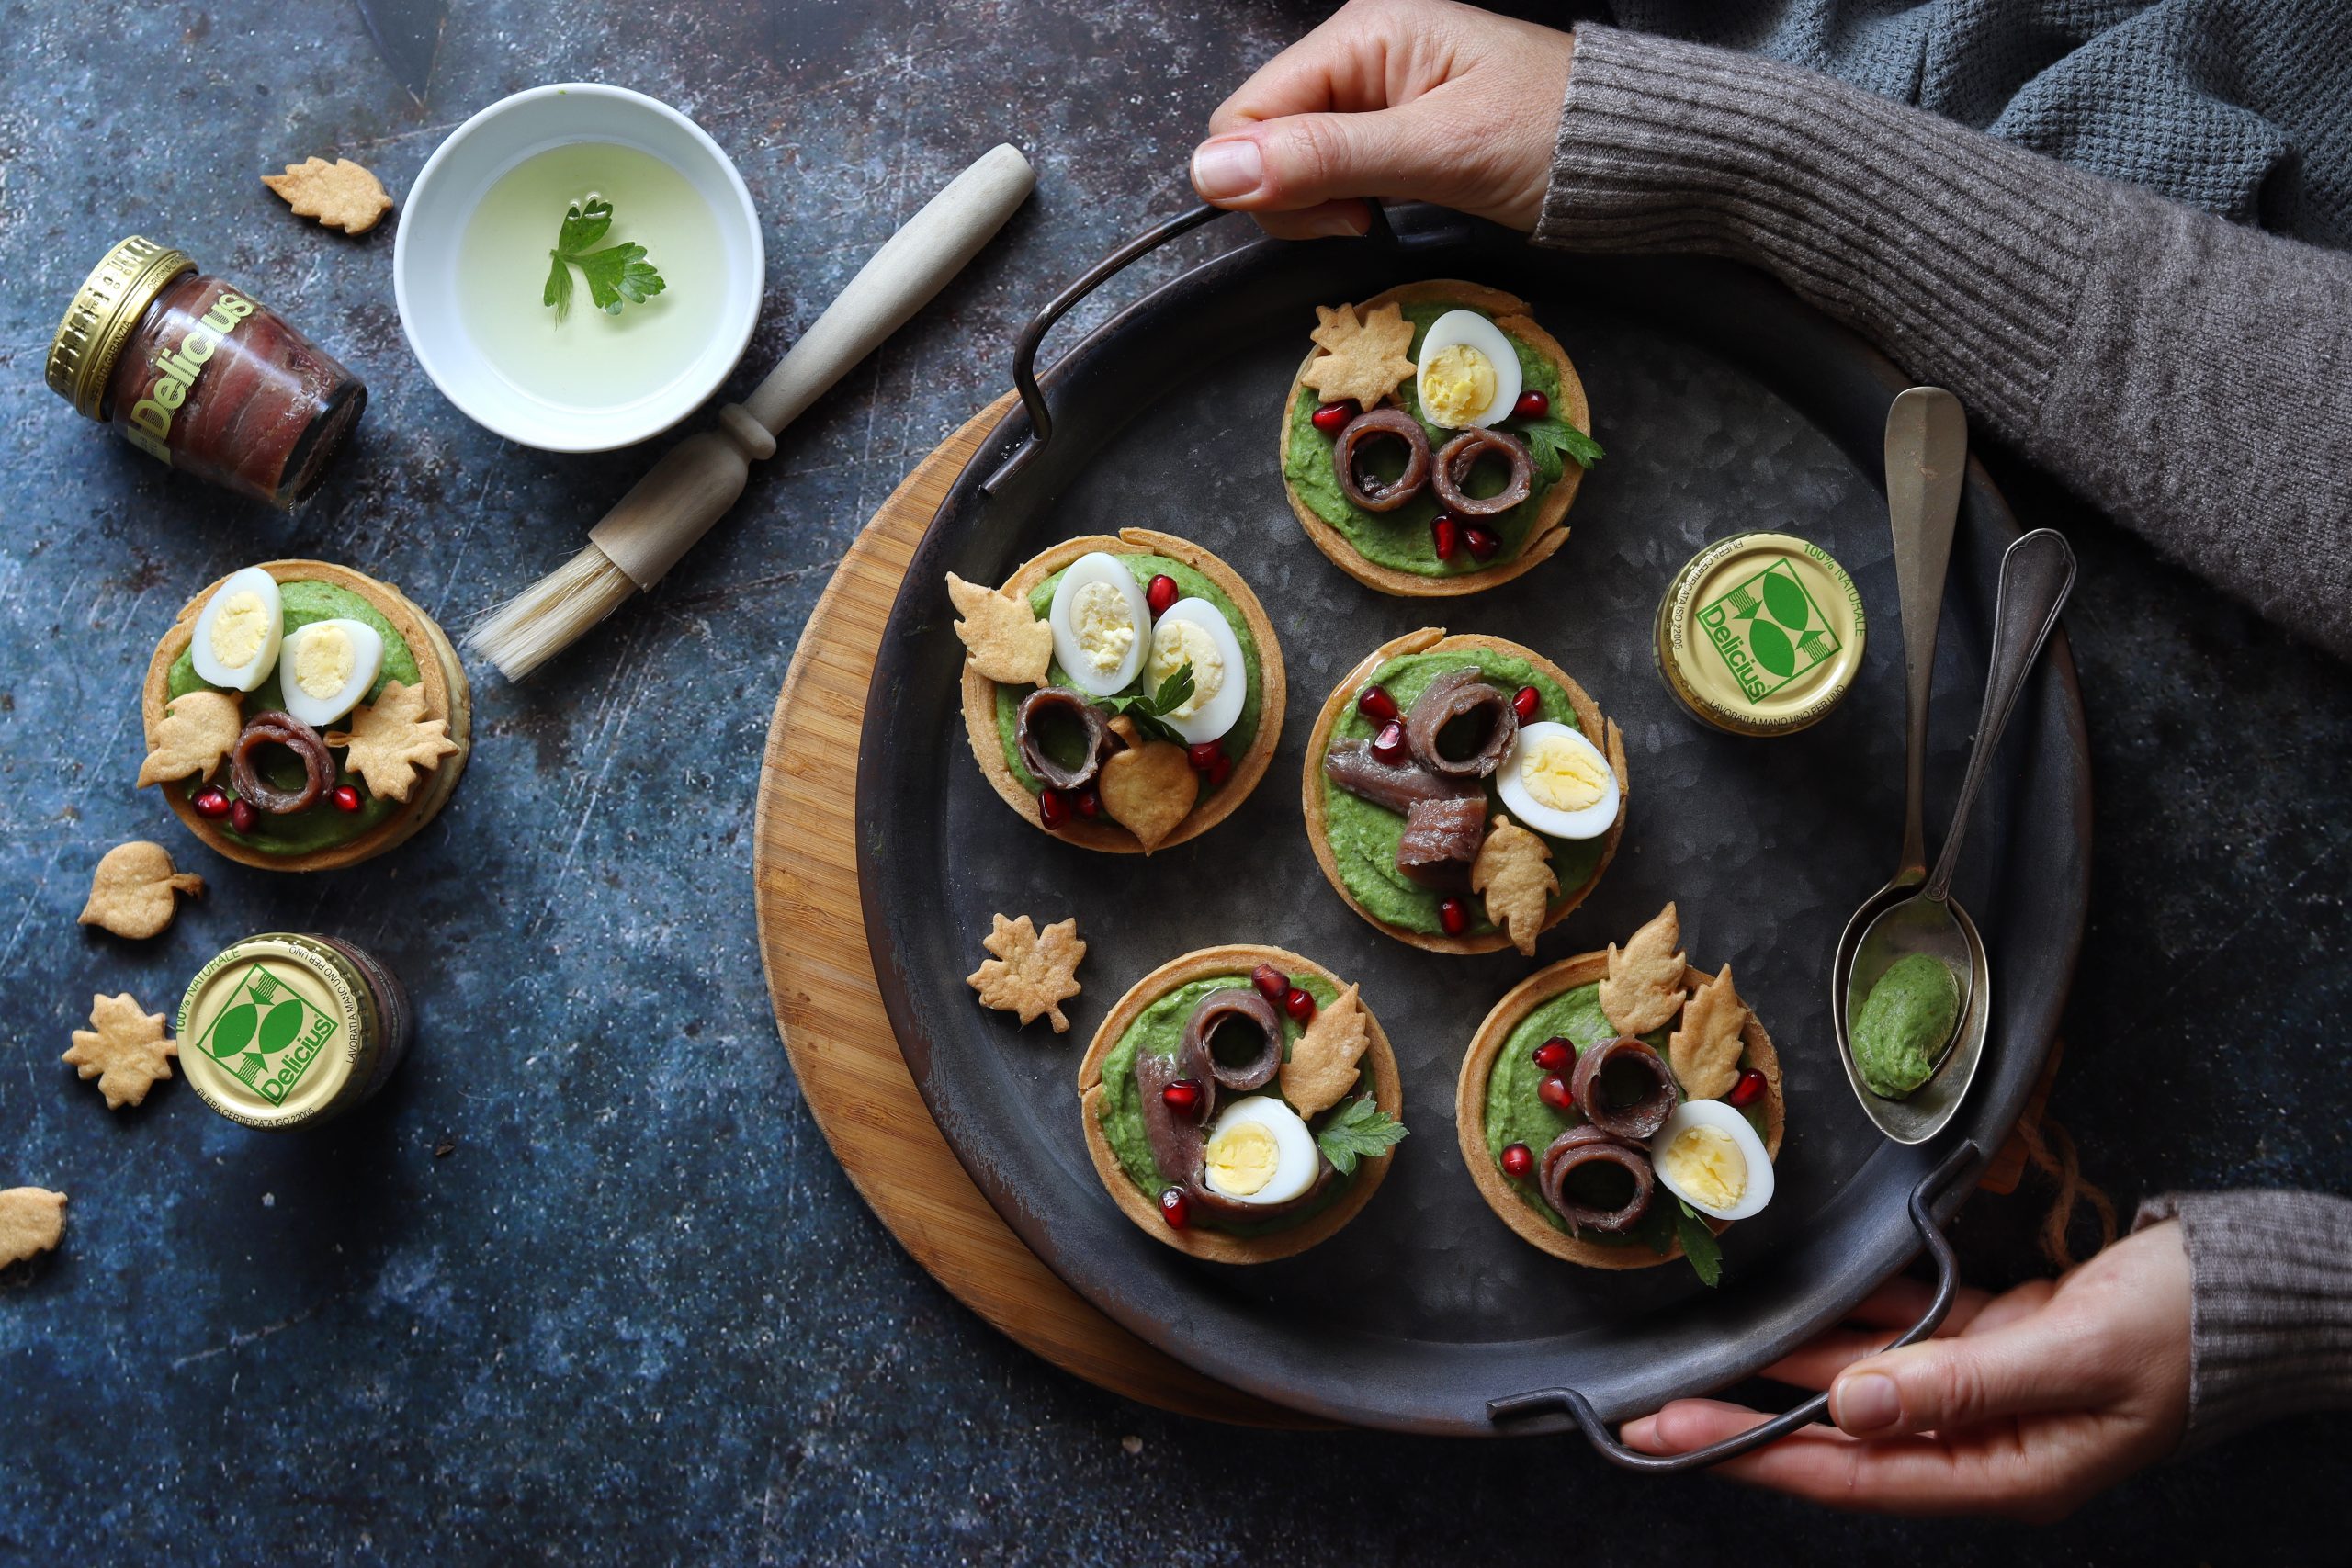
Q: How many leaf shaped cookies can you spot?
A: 14